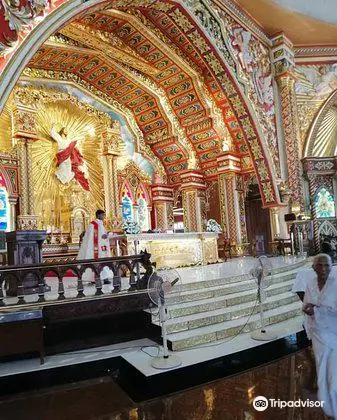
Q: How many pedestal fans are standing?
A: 2